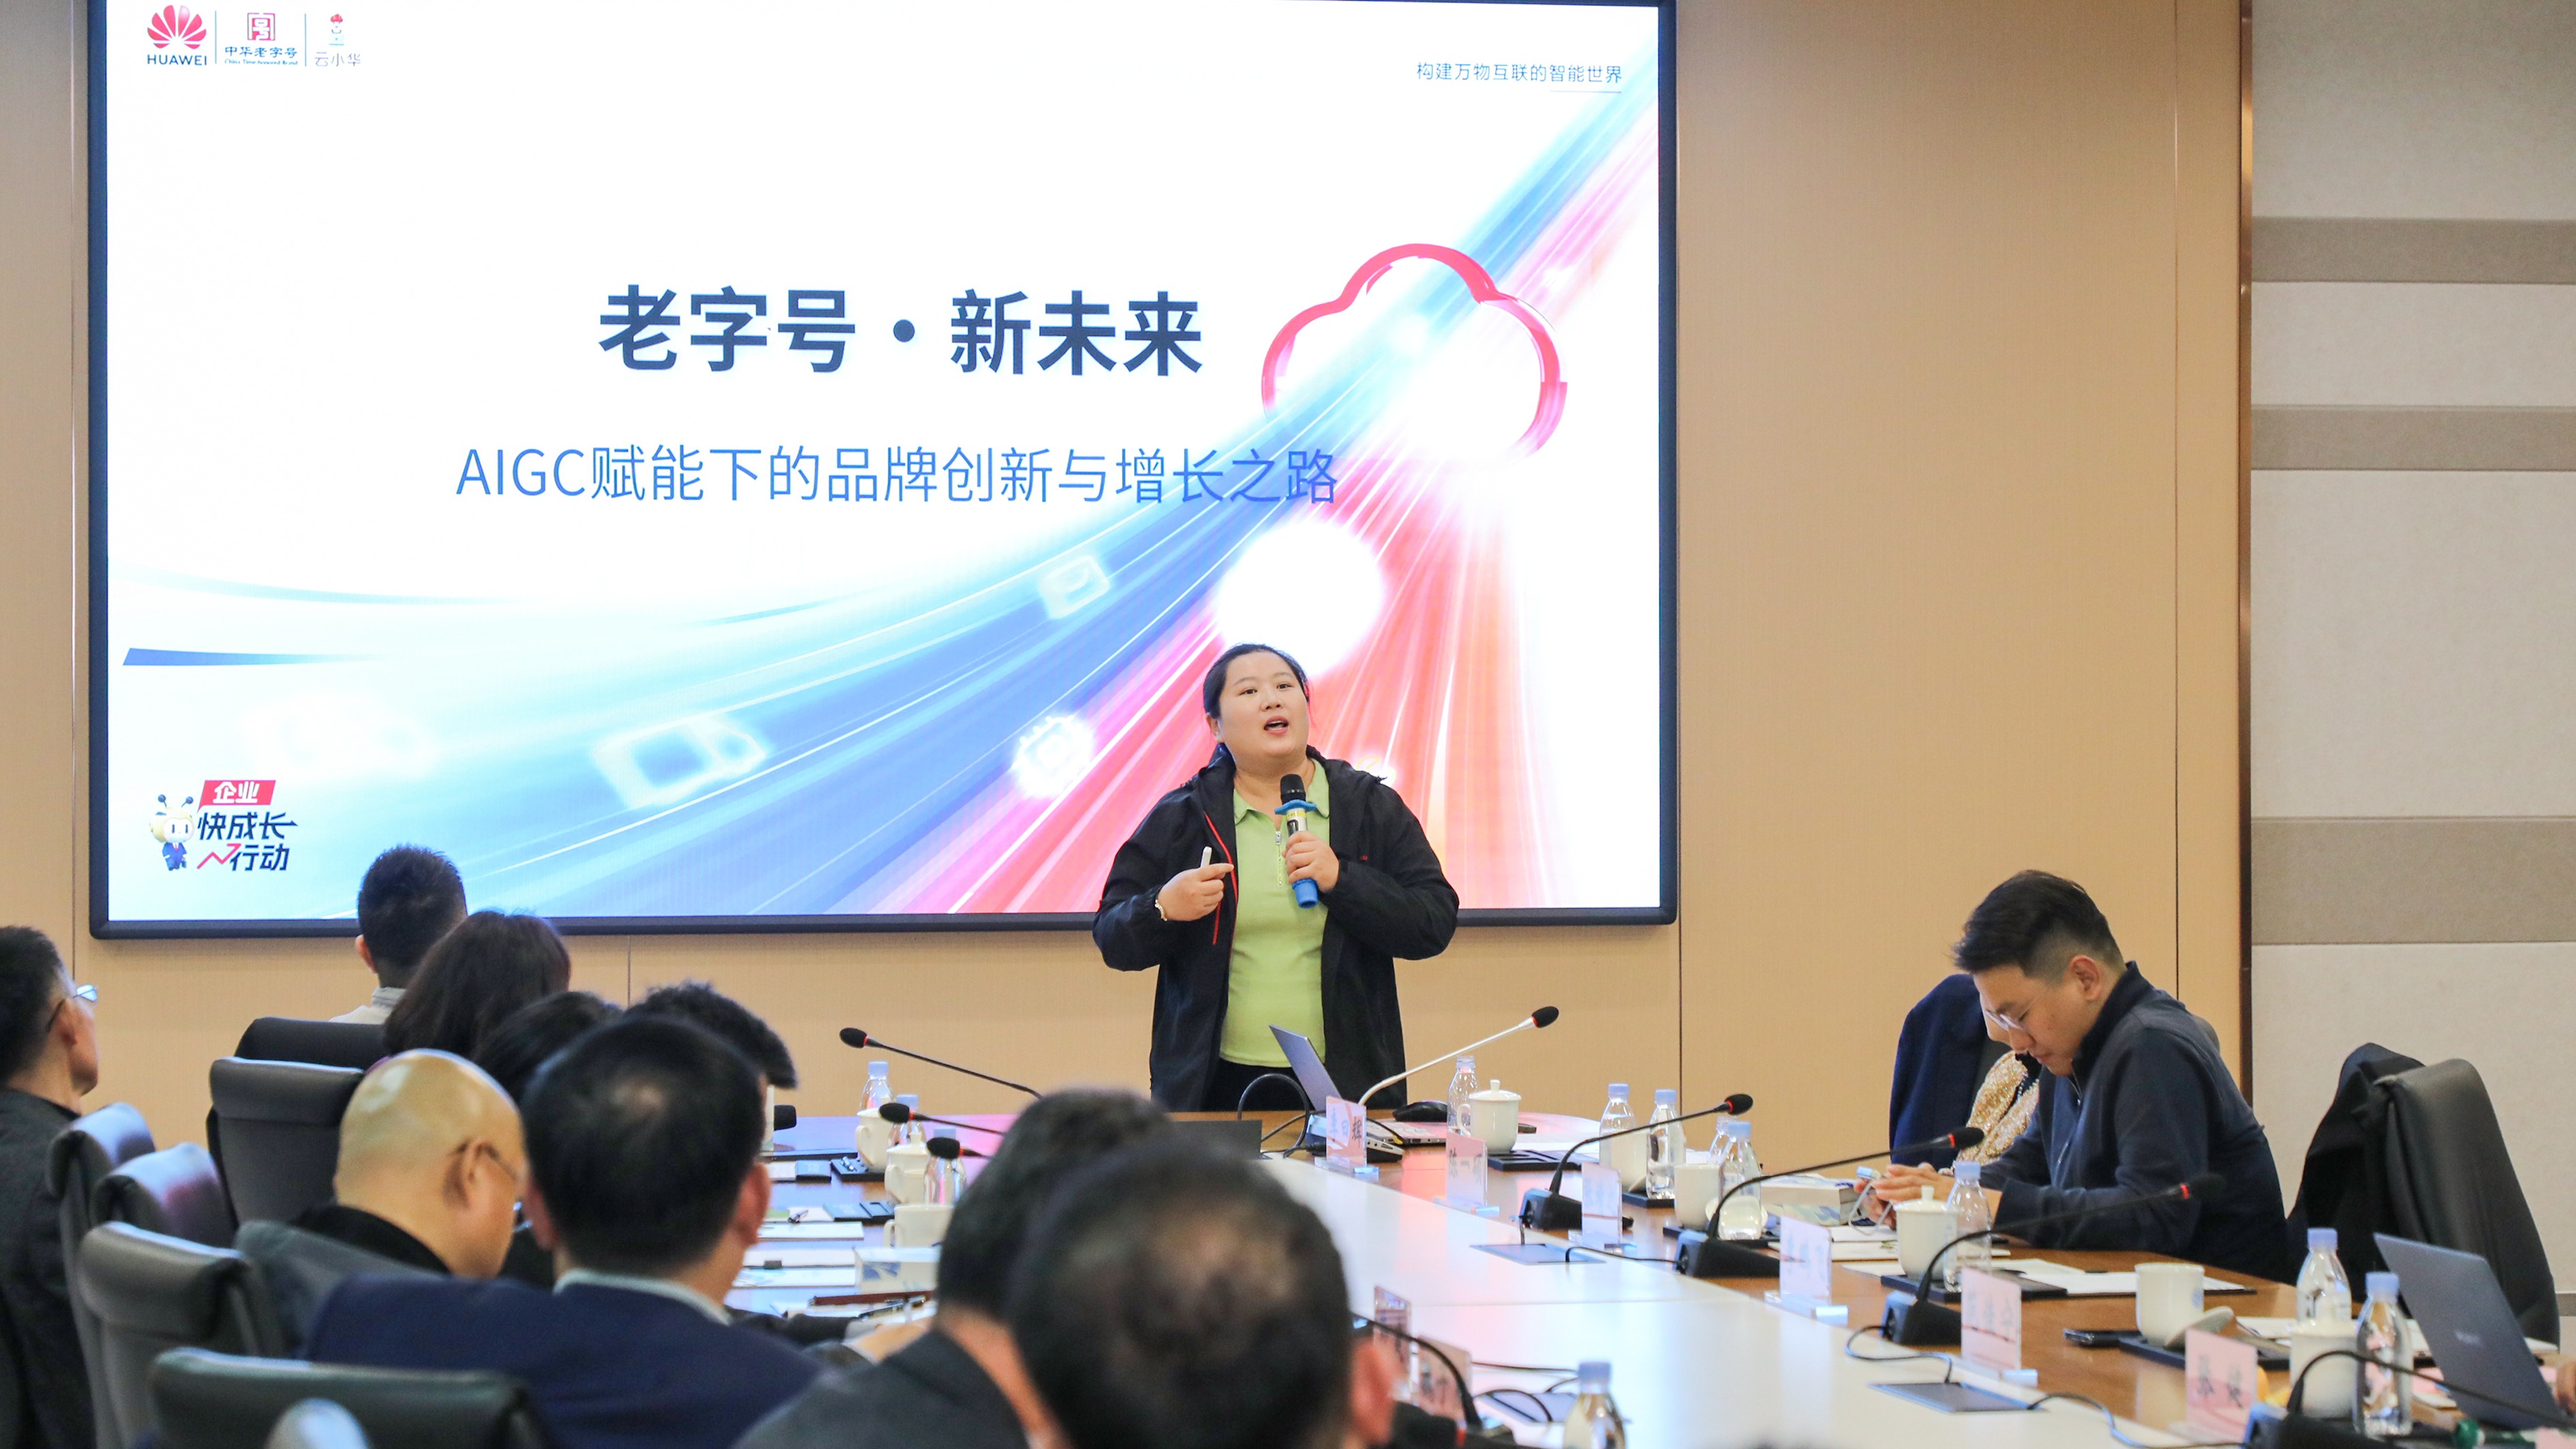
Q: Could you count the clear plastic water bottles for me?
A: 12